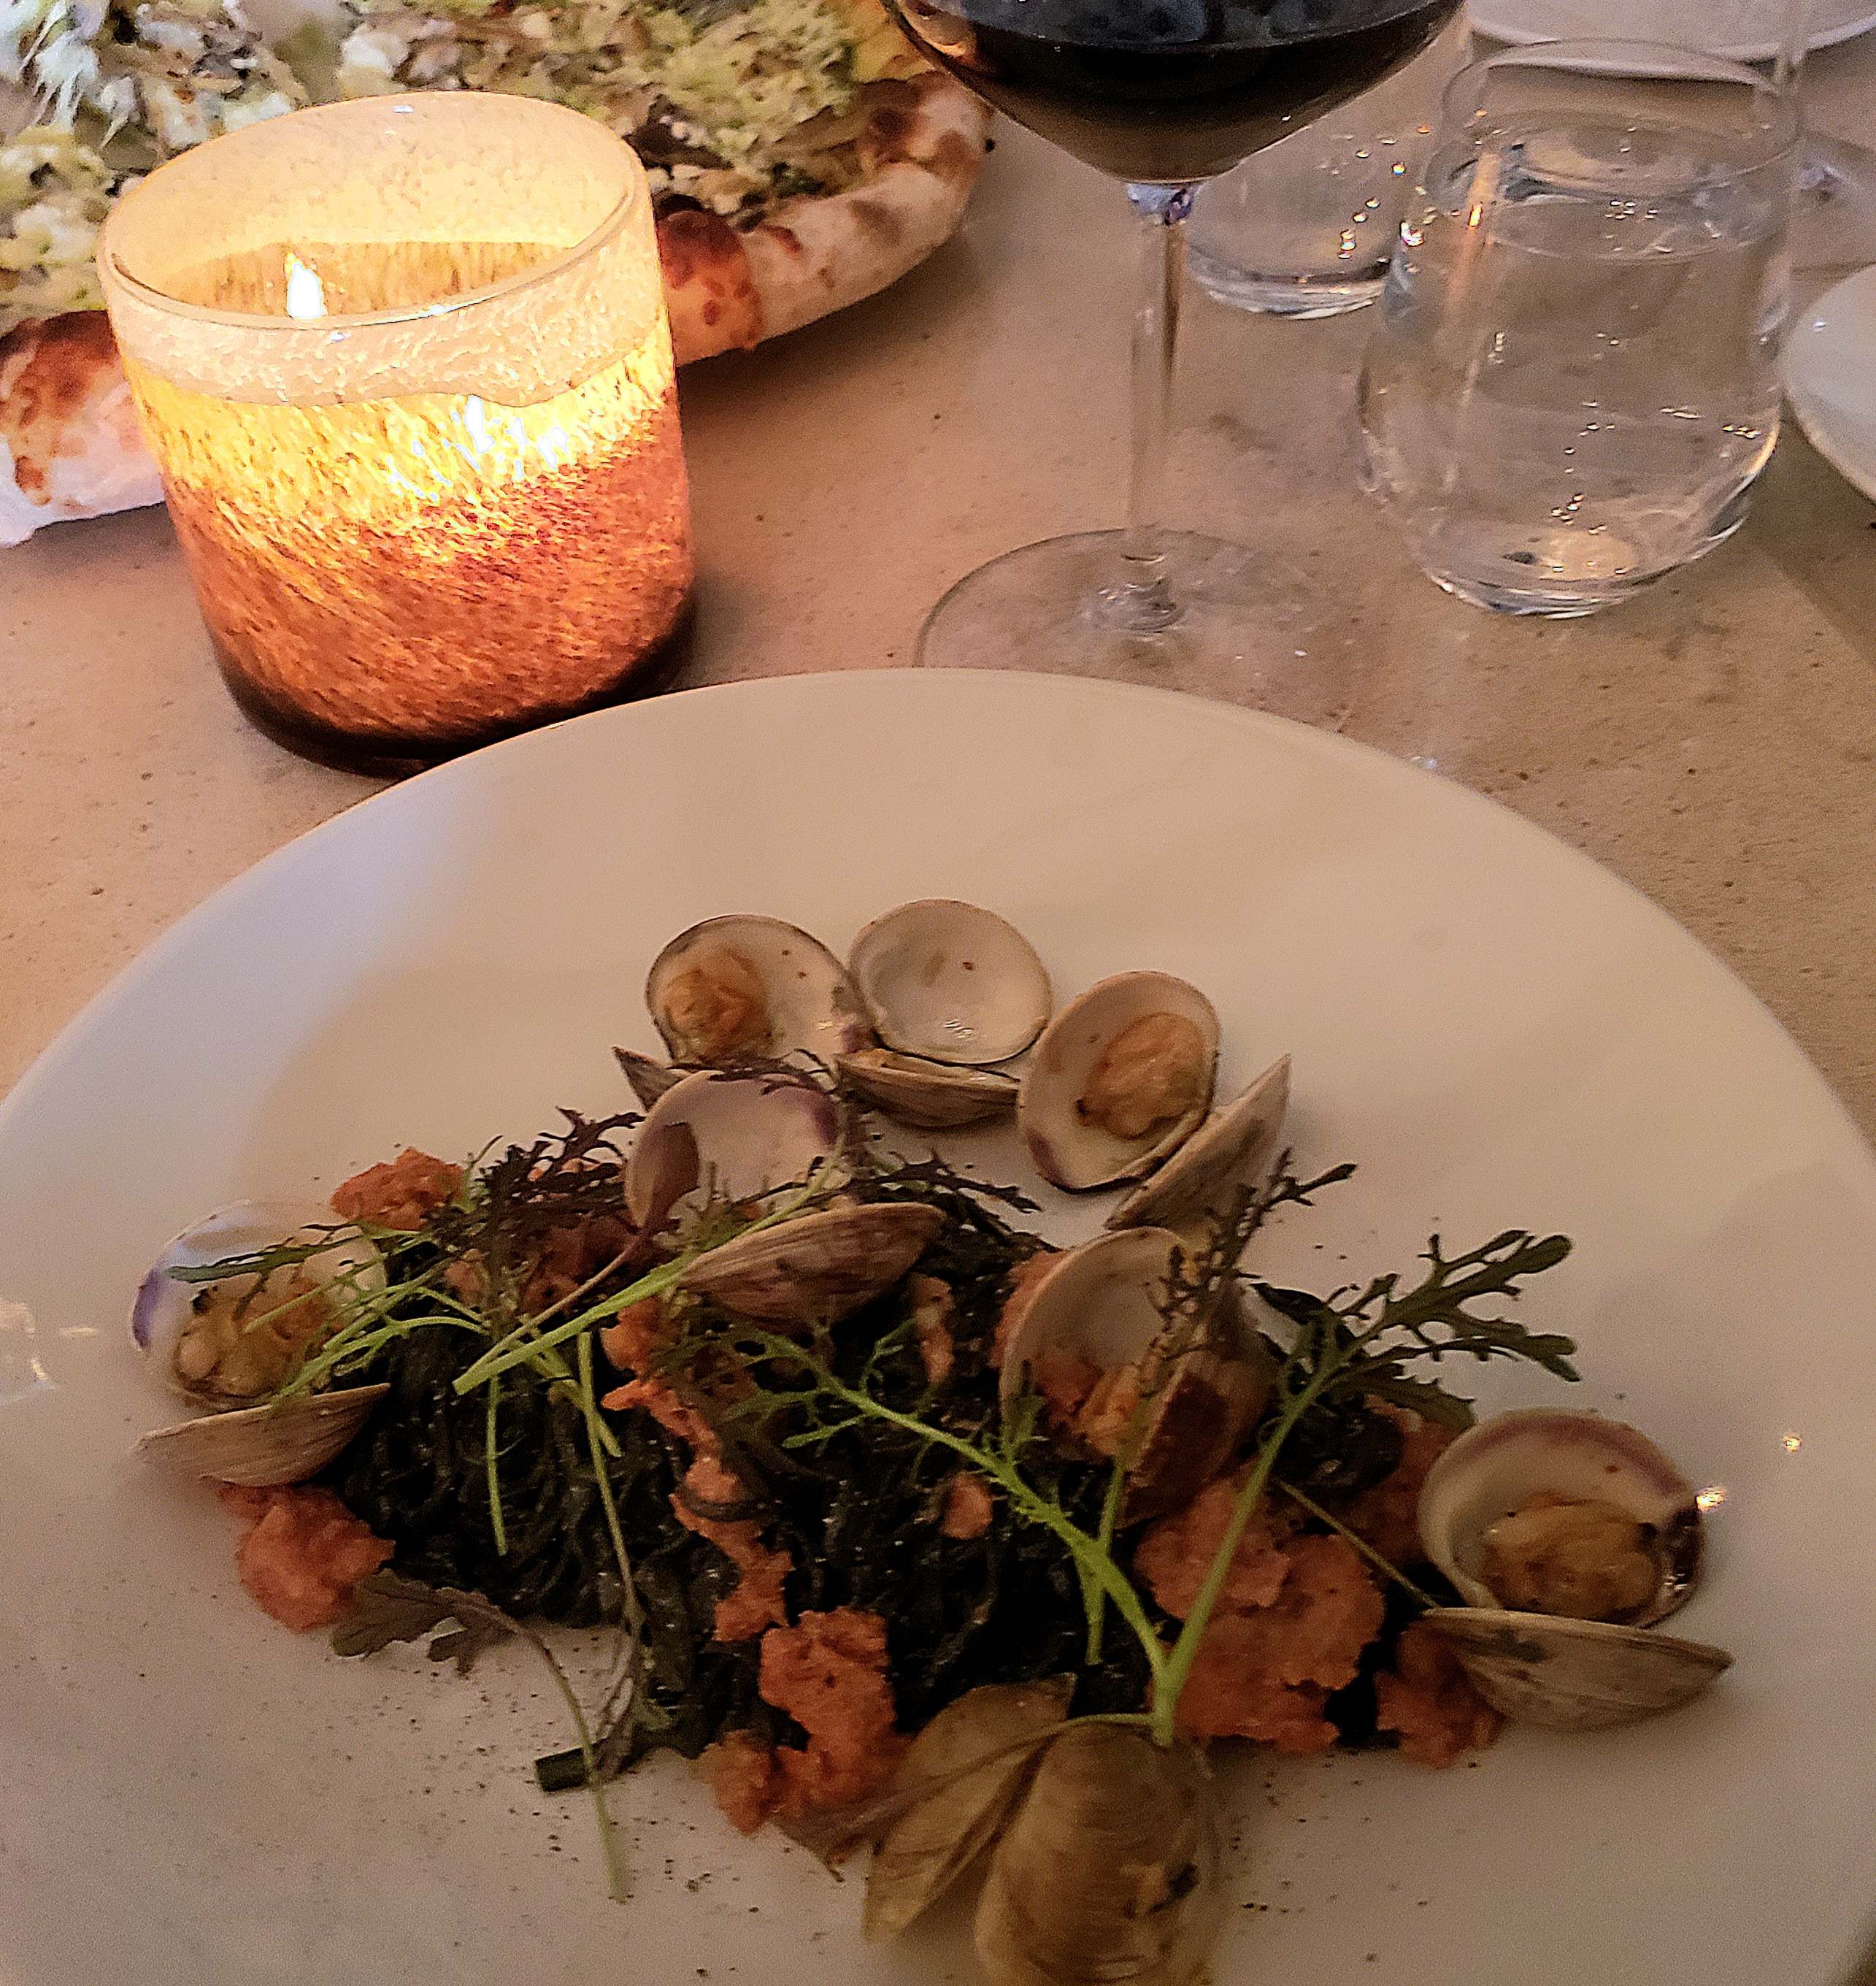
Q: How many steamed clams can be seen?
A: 8